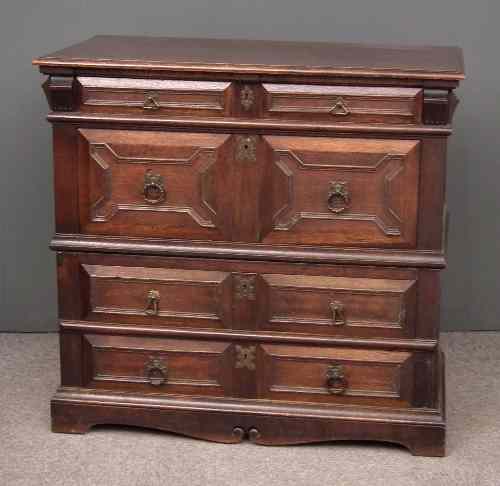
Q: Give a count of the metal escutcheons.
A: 4